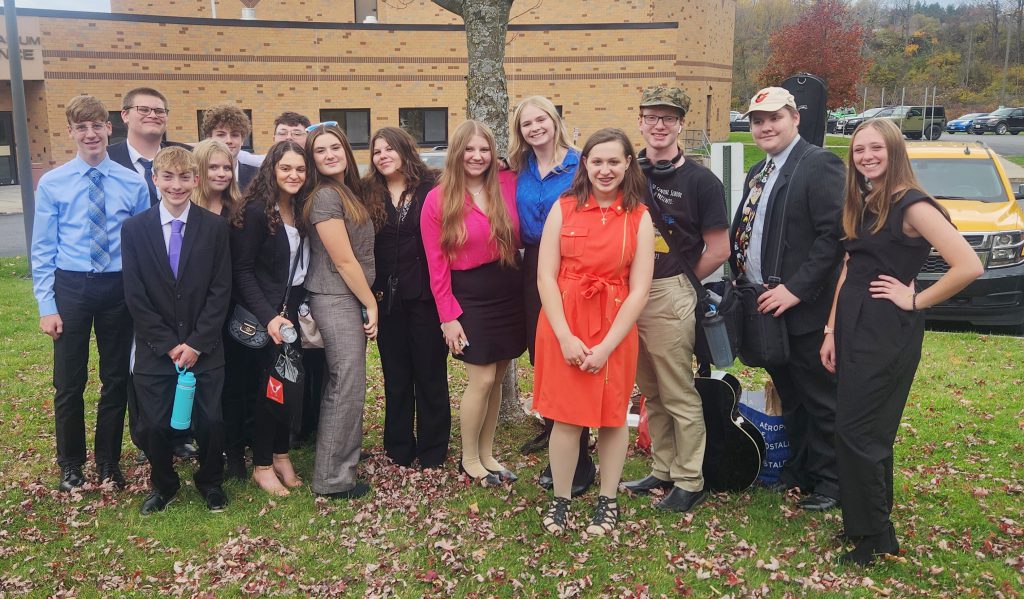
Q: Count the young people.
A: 15